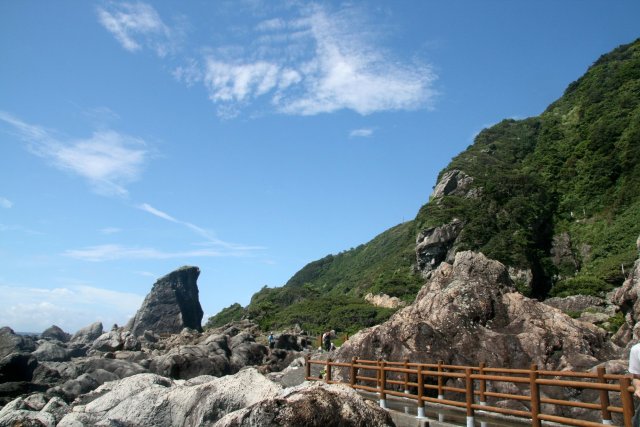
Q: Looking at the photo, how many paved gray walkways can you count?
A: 1